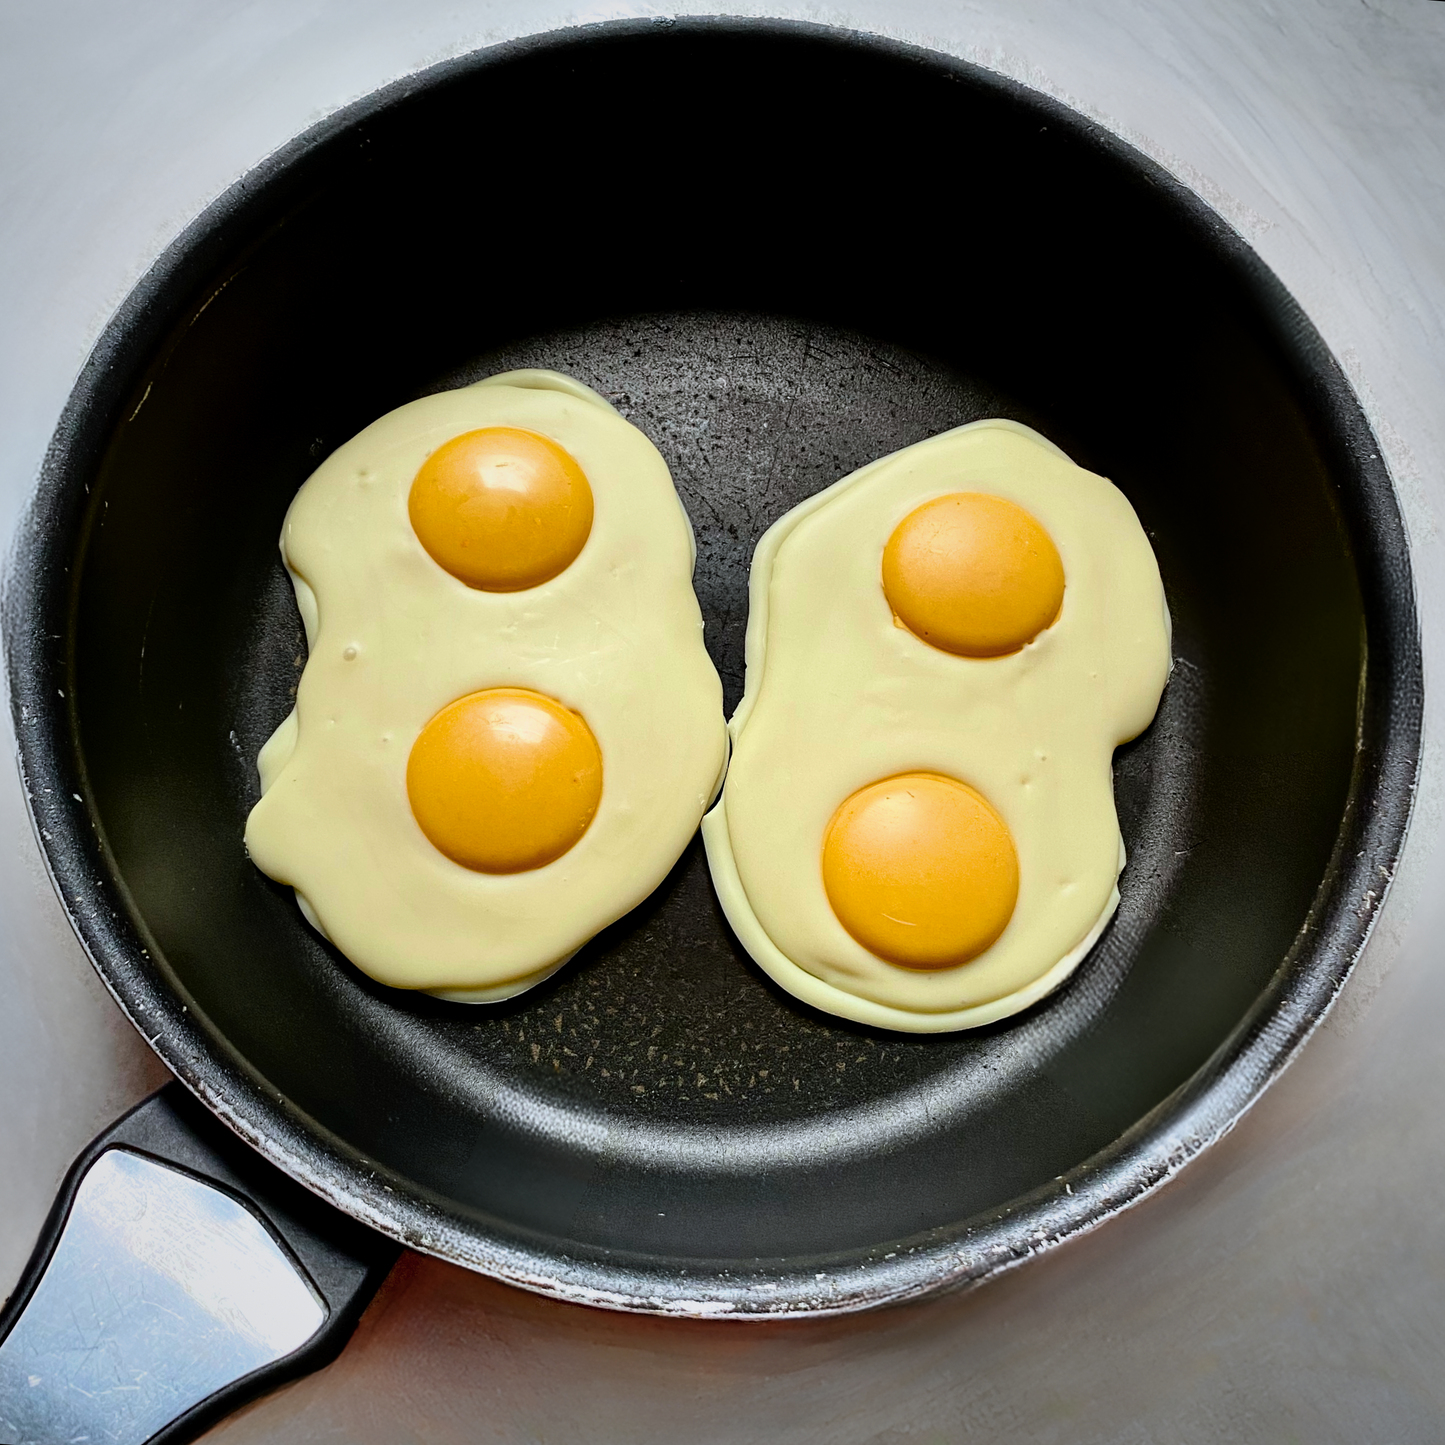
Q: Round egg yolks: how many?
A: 4